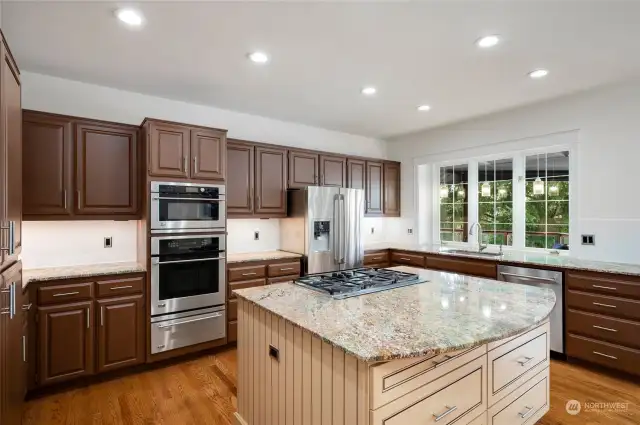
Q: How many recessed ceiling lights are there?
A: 6